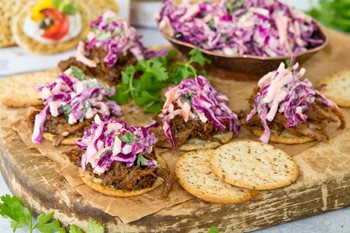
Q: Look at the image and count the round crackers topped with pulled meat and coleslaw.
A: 5